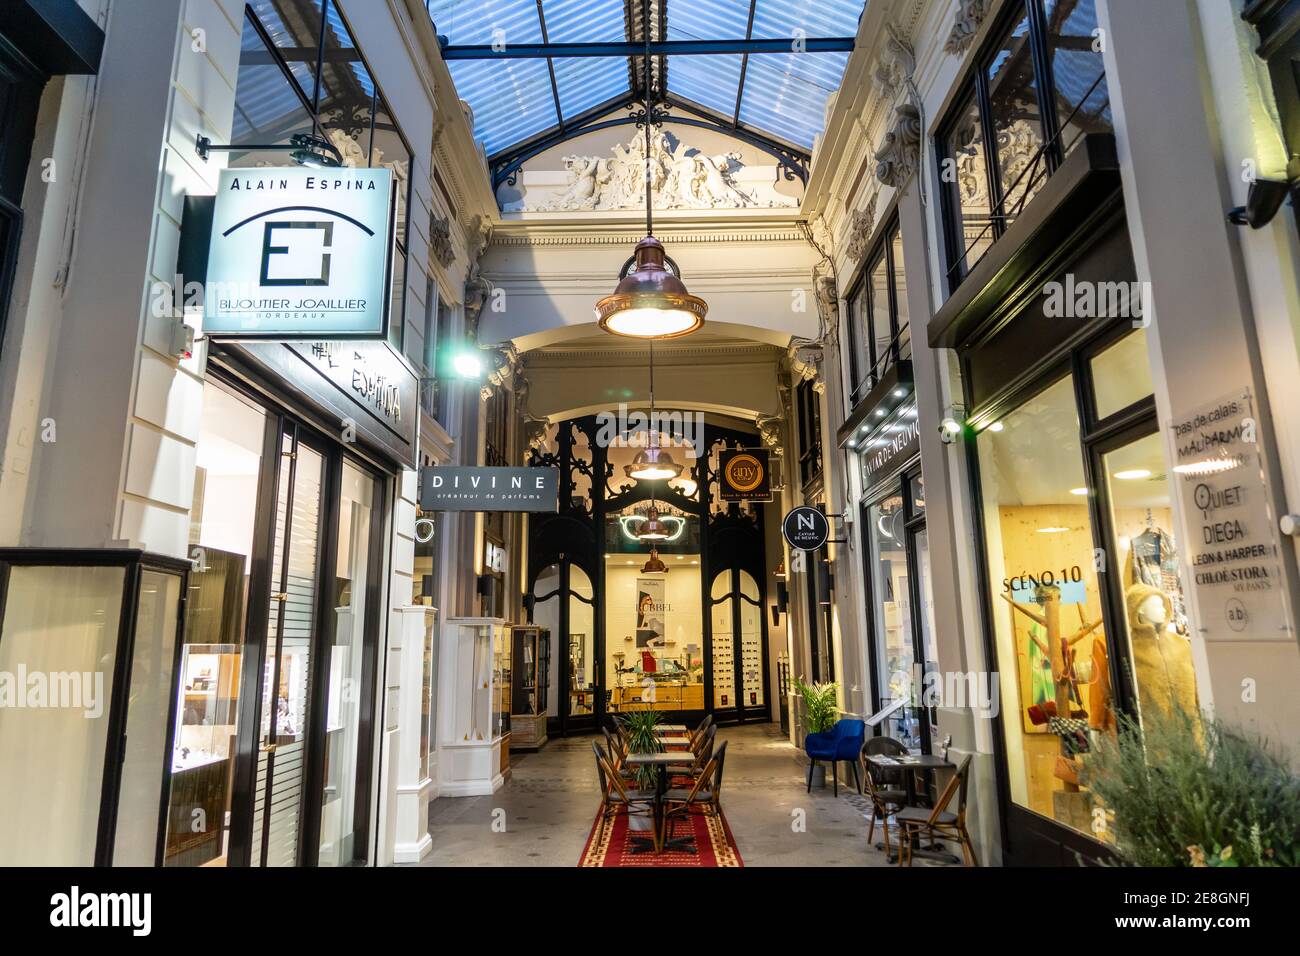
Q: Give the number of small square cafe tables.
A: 4